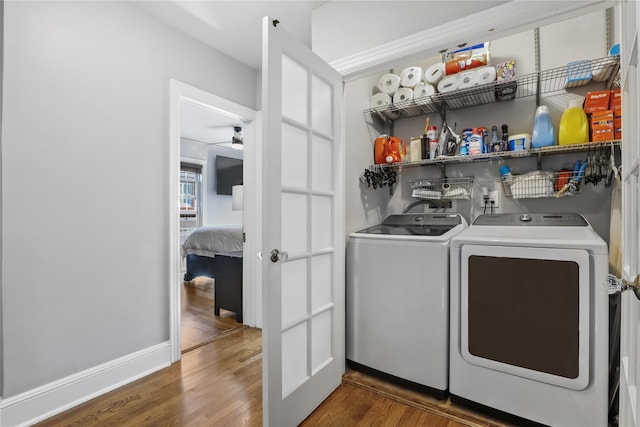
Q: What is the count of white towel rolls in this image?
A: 9